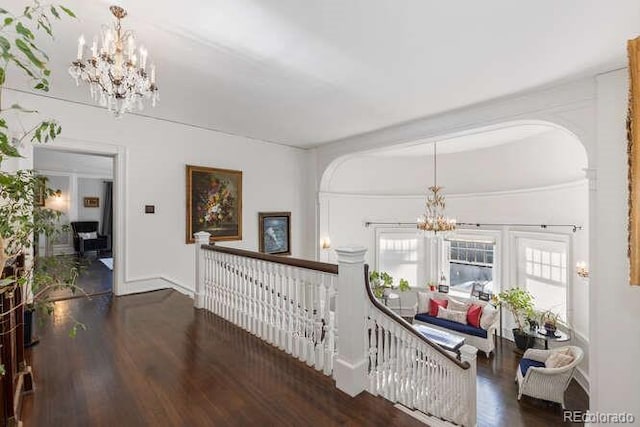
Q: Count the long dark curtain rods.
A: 1